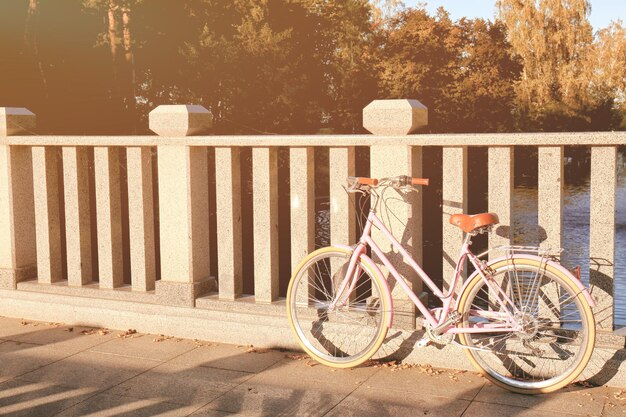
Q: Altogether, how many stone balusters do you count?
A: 12